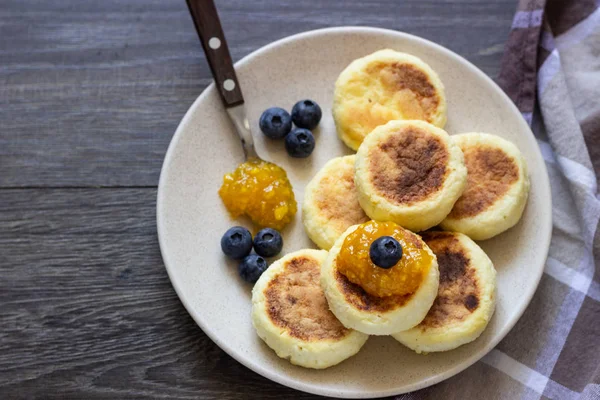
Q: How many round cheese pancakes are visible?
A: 7